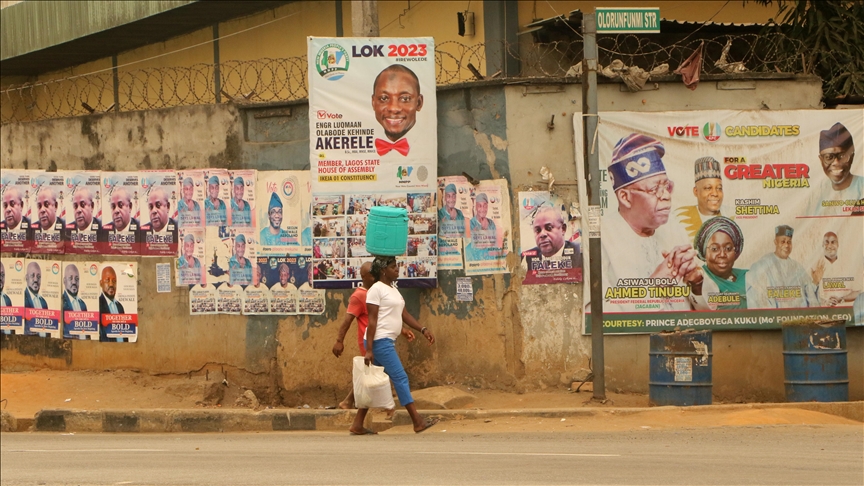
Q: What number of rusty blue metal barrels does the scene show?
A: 2